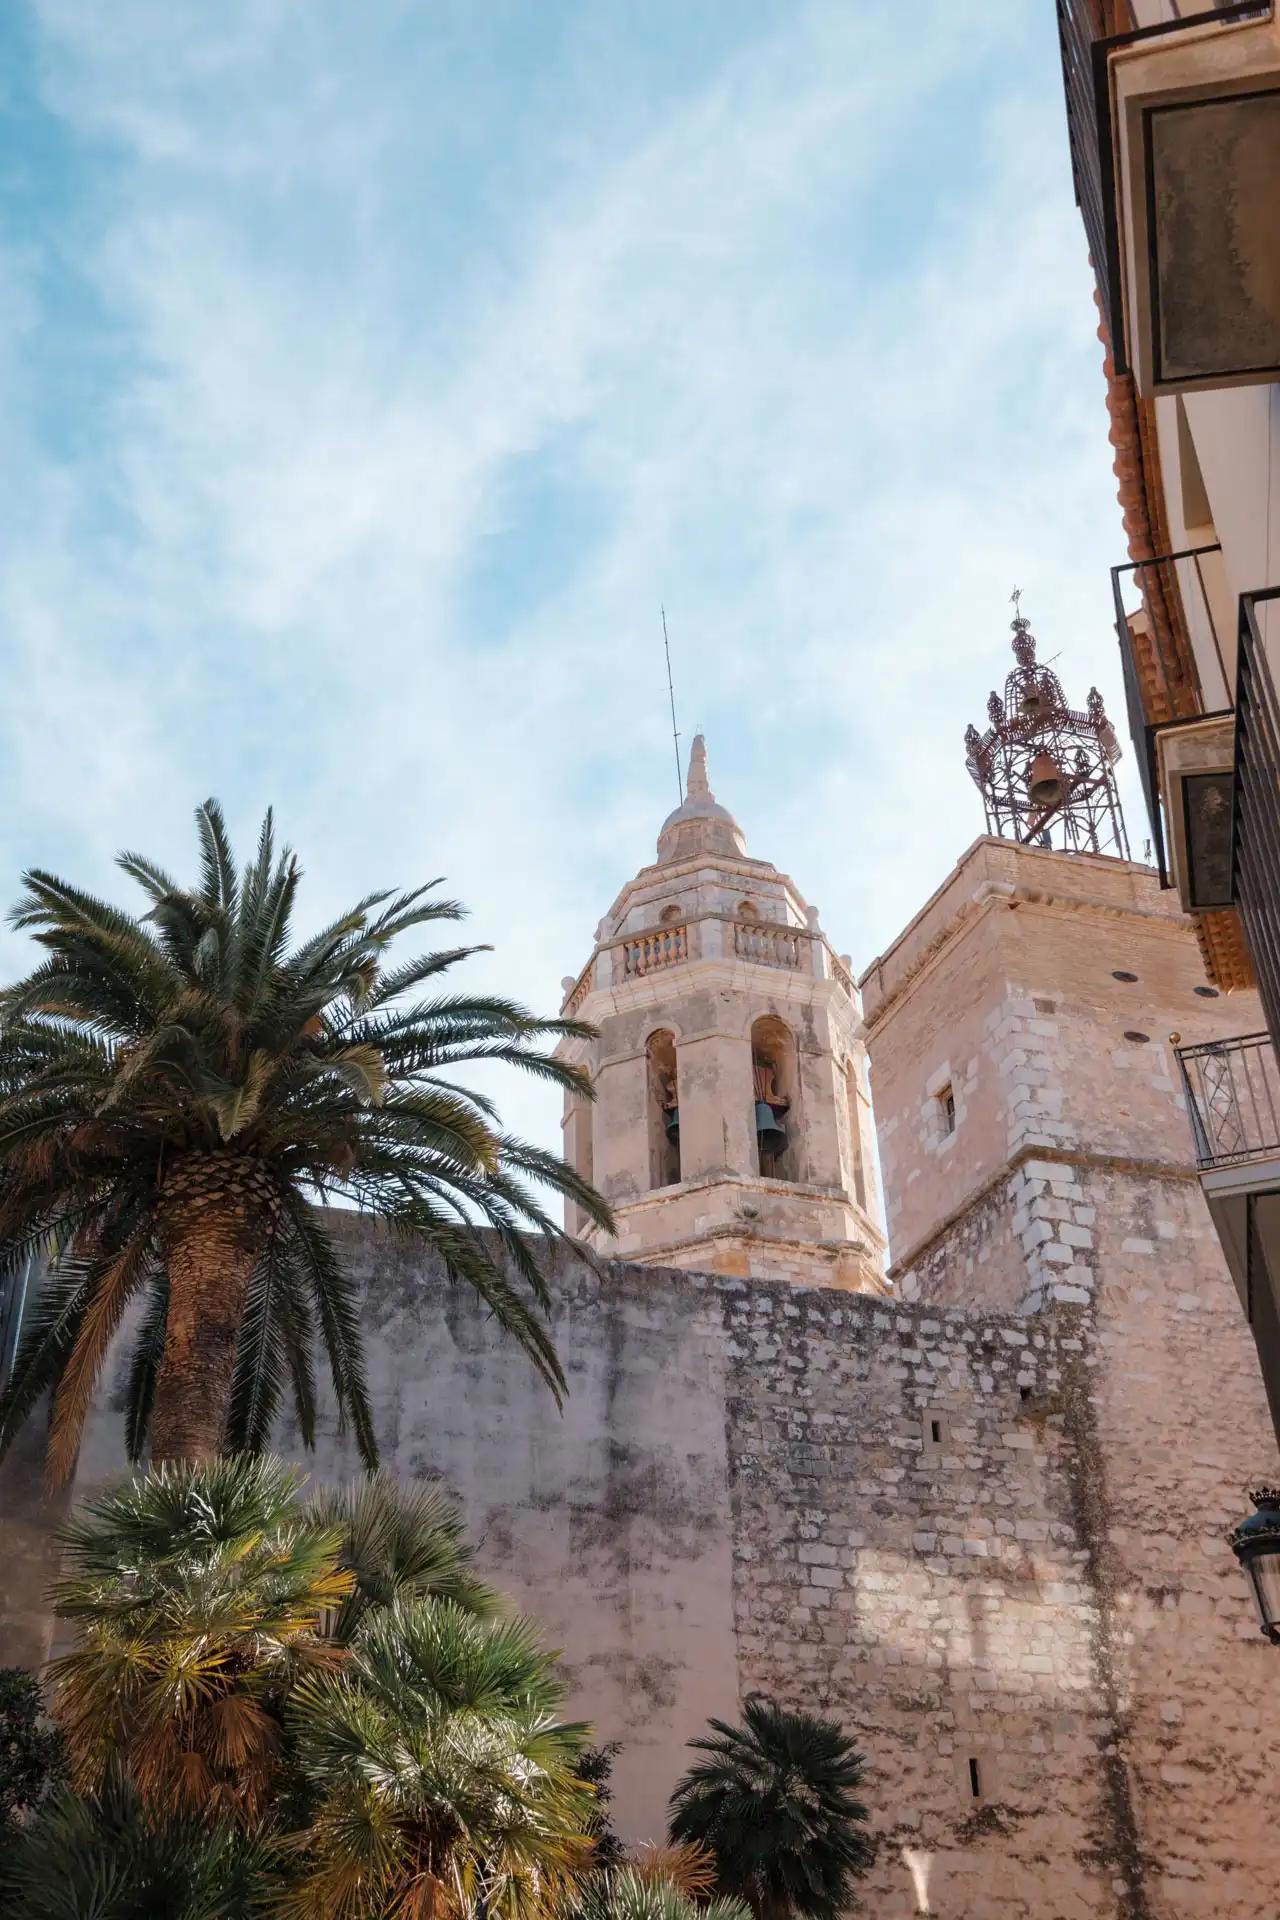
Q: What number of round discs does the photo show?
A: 3